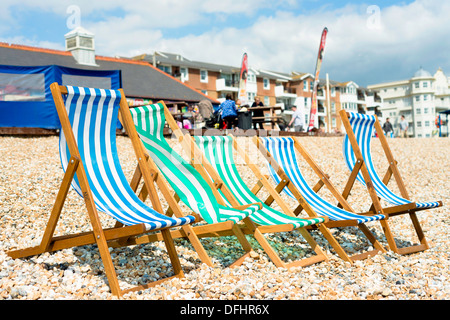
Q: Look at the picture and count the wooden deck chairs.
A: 5